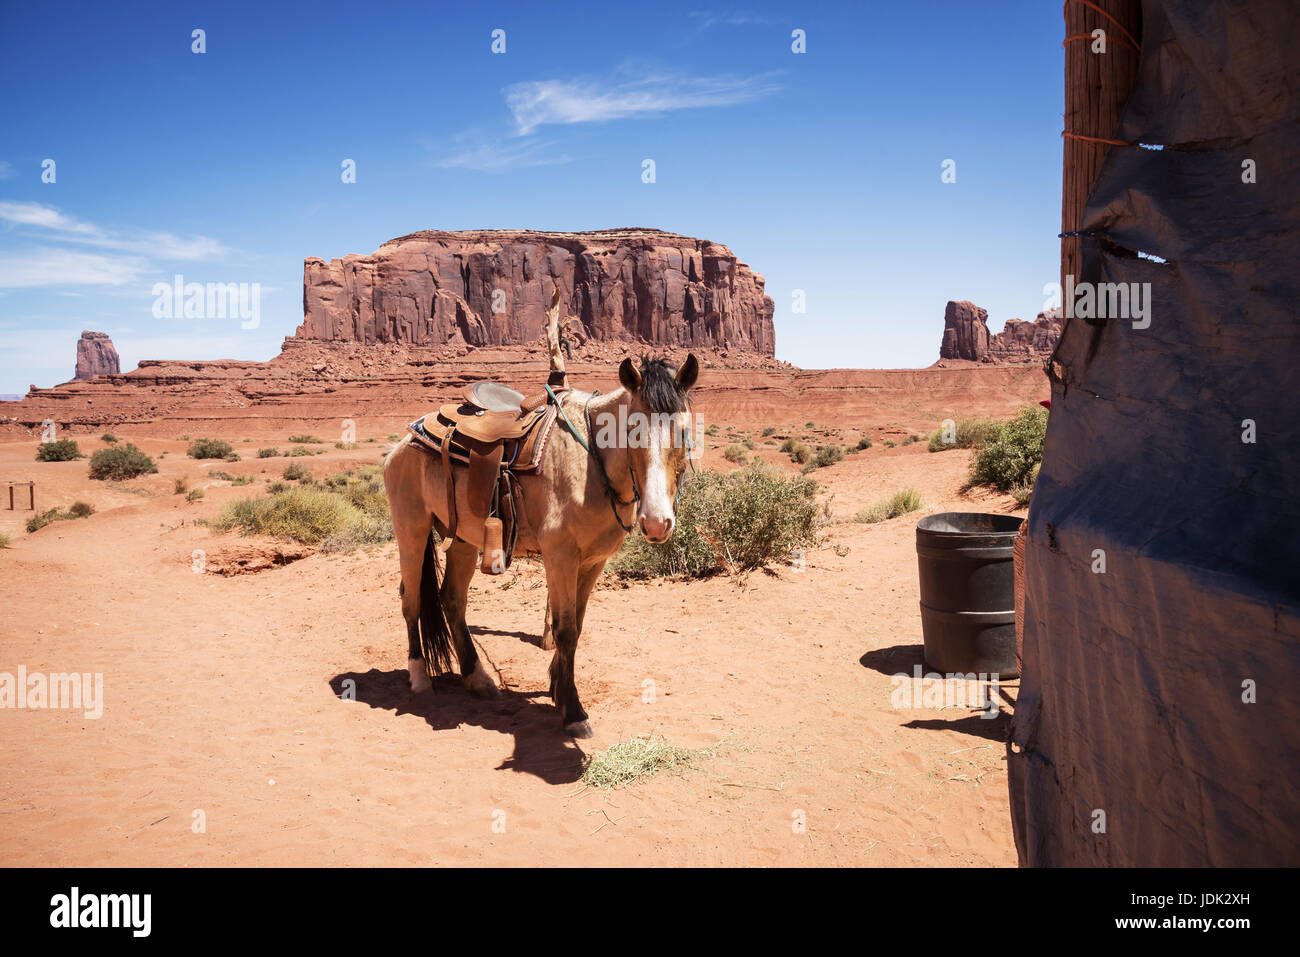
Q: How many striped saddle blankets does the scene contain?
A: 1